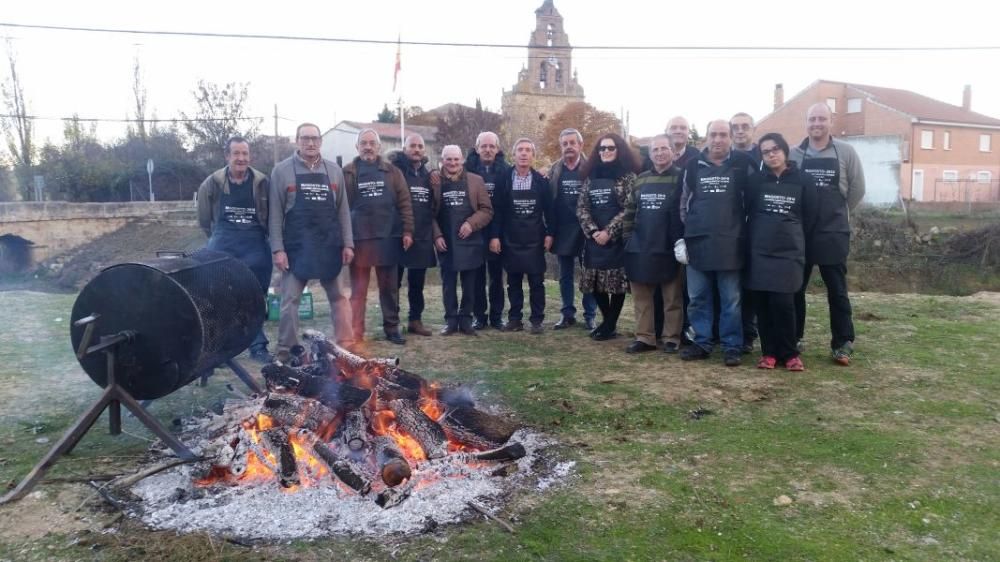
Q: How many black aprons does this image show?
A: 13